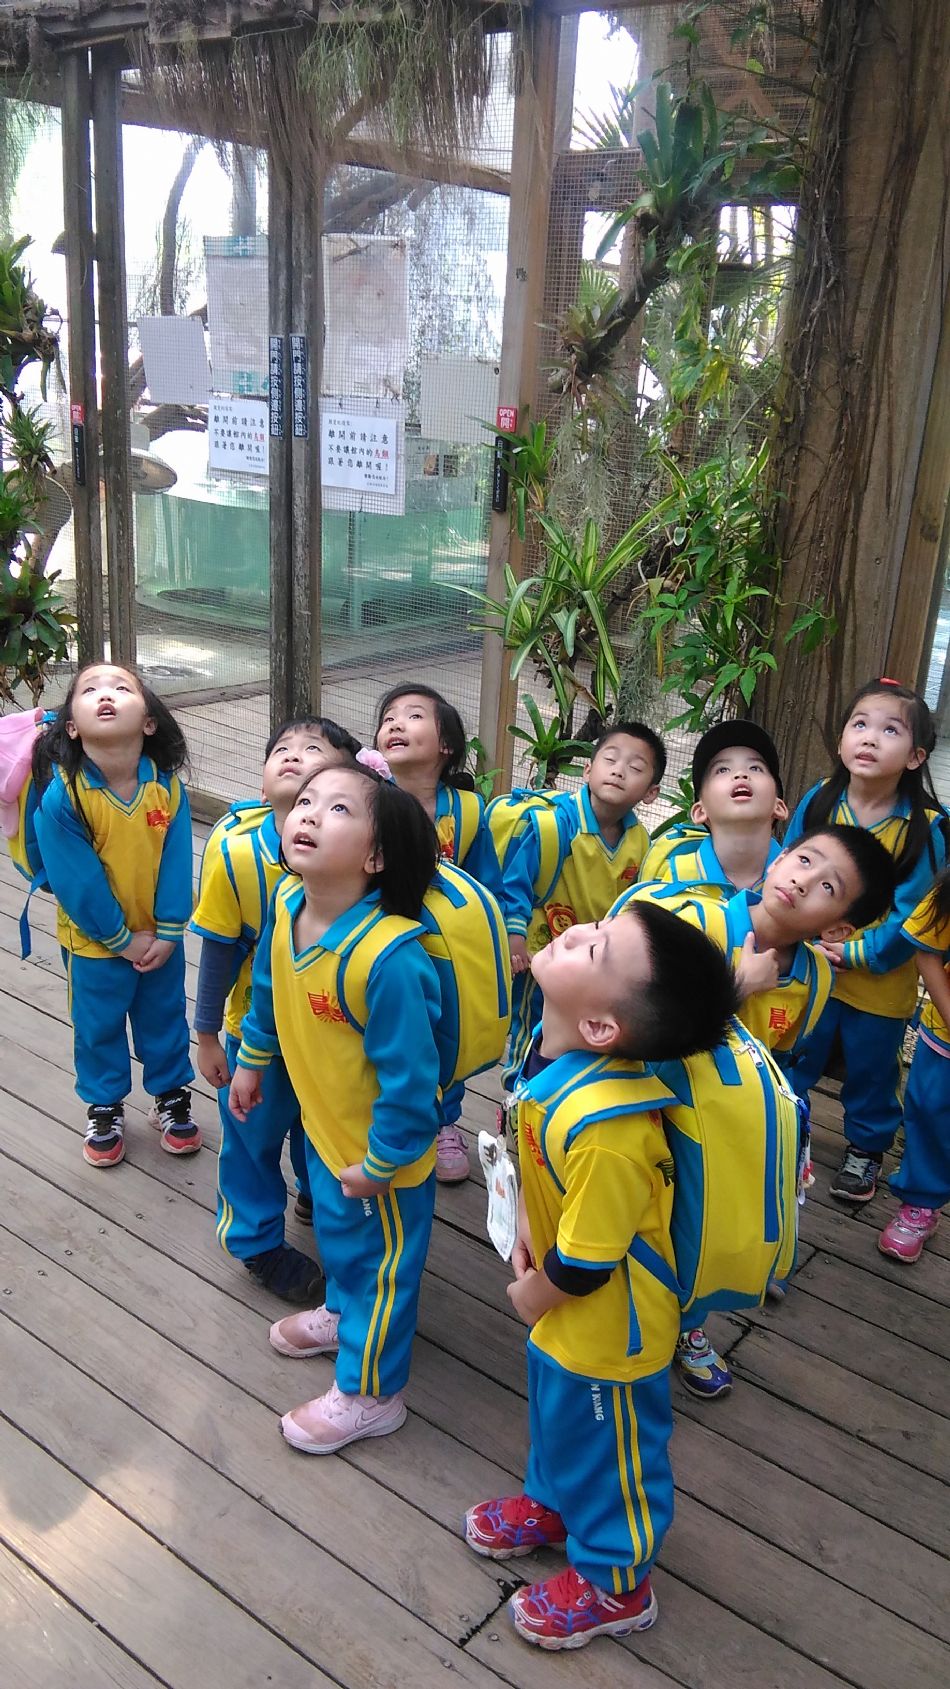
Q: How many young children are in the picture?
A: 10